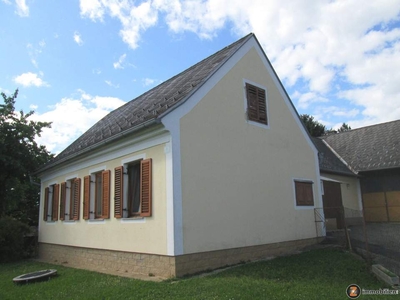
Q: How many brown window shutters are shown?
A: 12